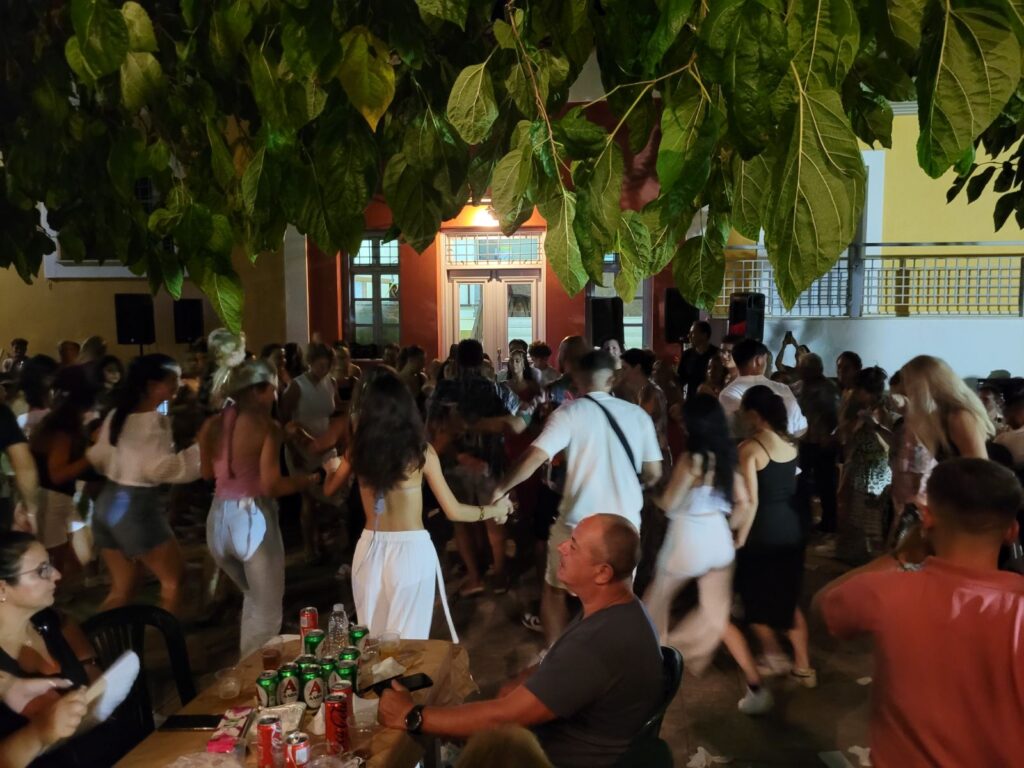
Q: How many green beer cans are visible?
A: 9